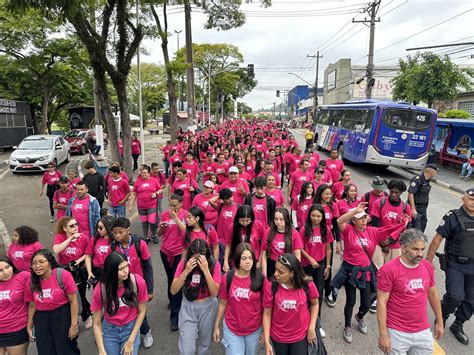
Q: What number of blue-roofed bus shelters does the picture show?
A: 1